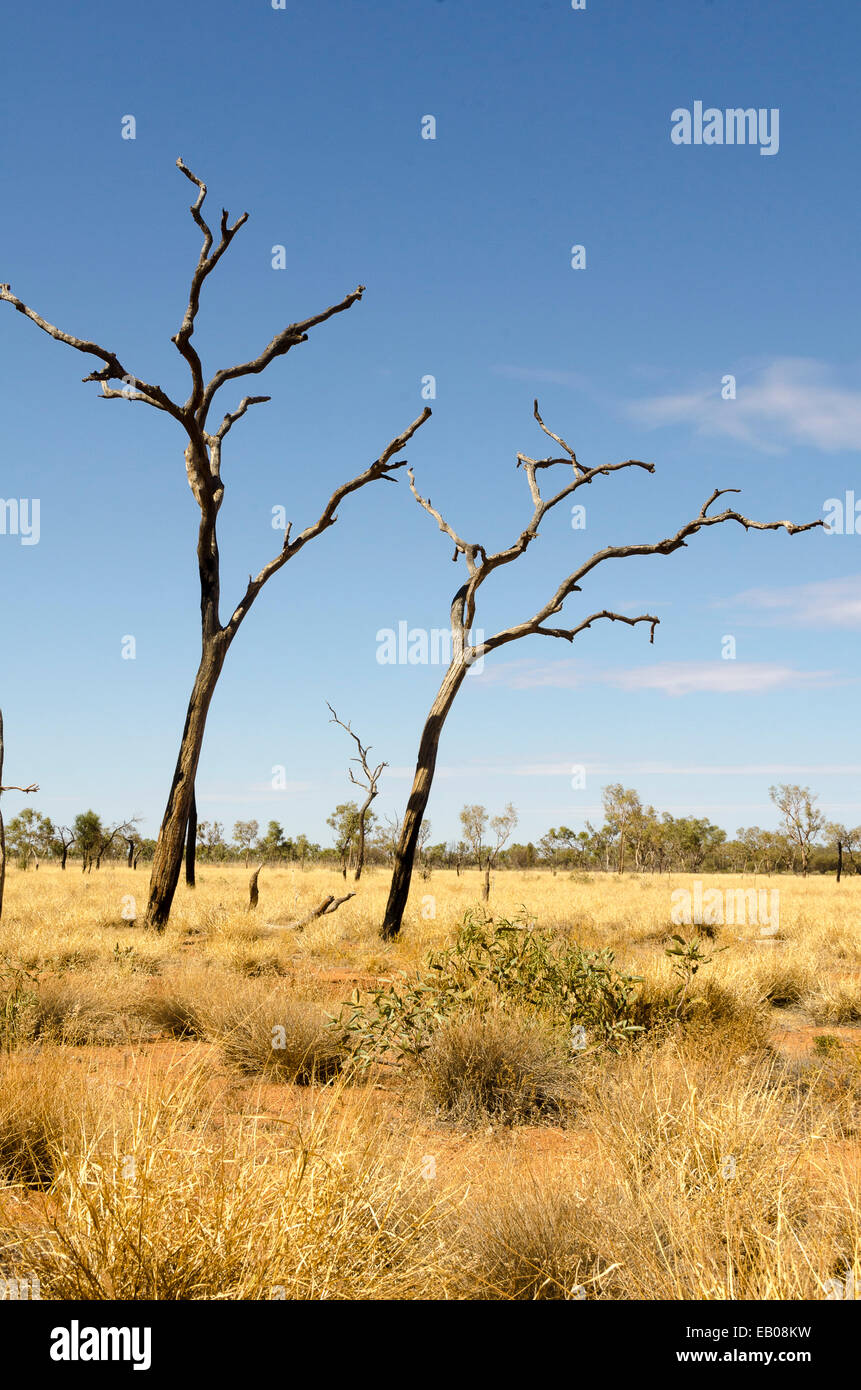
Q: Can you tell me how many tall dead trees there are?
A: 2